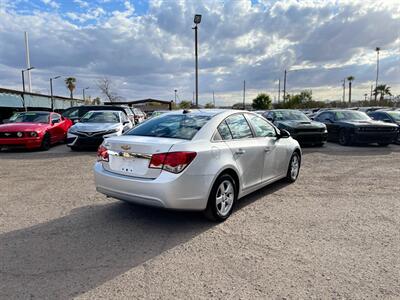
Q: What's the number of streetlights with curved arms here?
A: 3